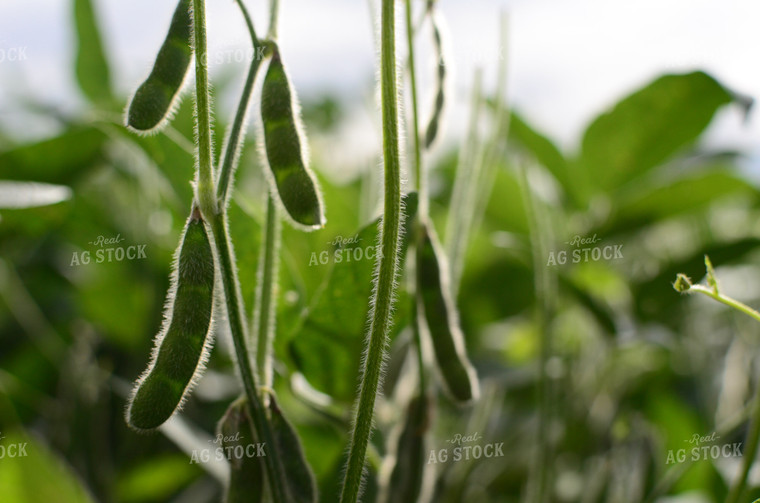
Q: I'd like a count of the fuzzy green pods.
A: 8